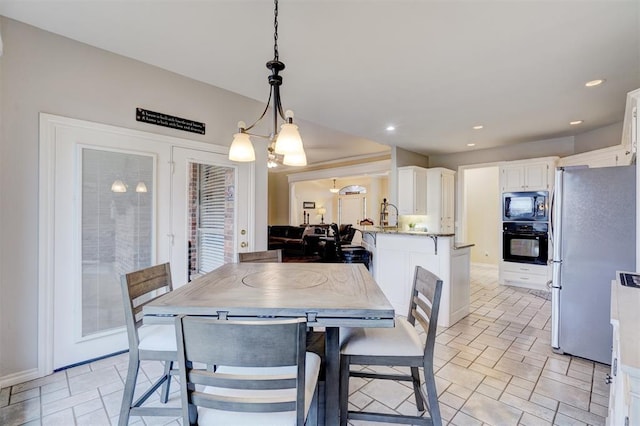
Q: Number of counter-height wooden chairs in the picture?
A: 4